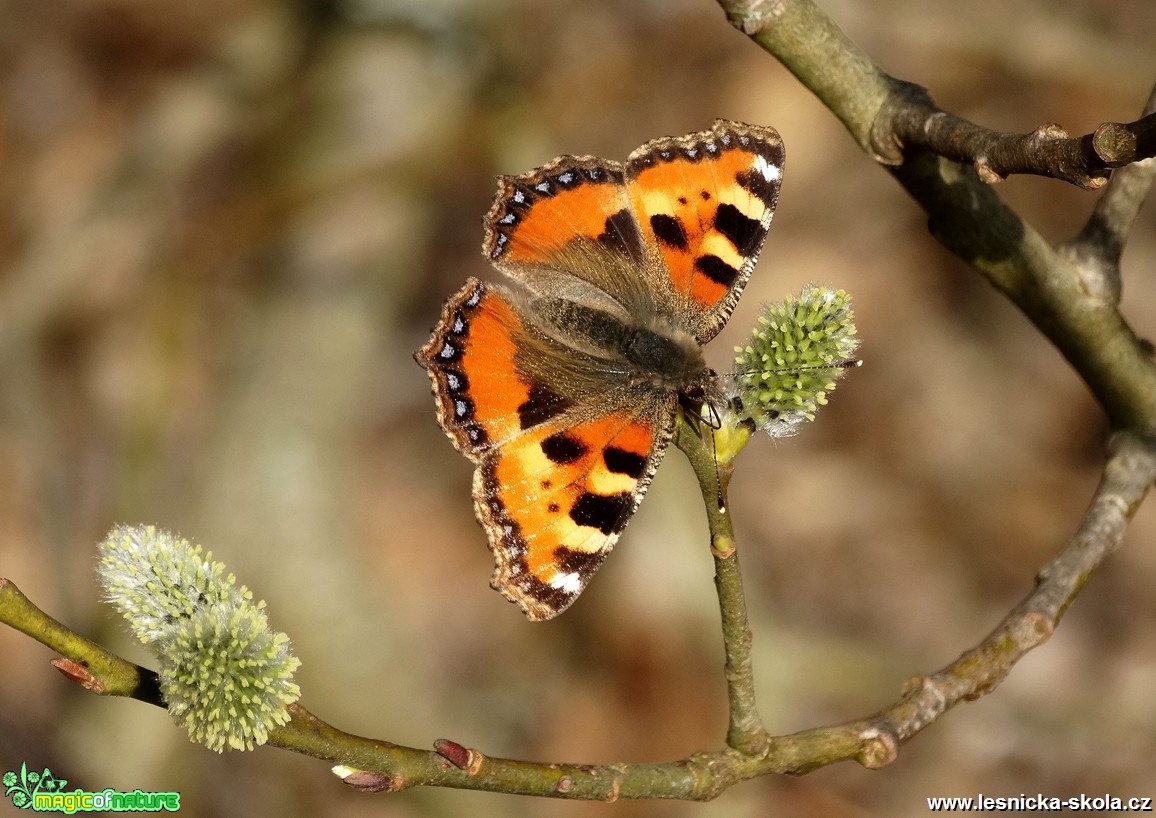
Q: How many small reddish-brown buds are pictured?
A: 3